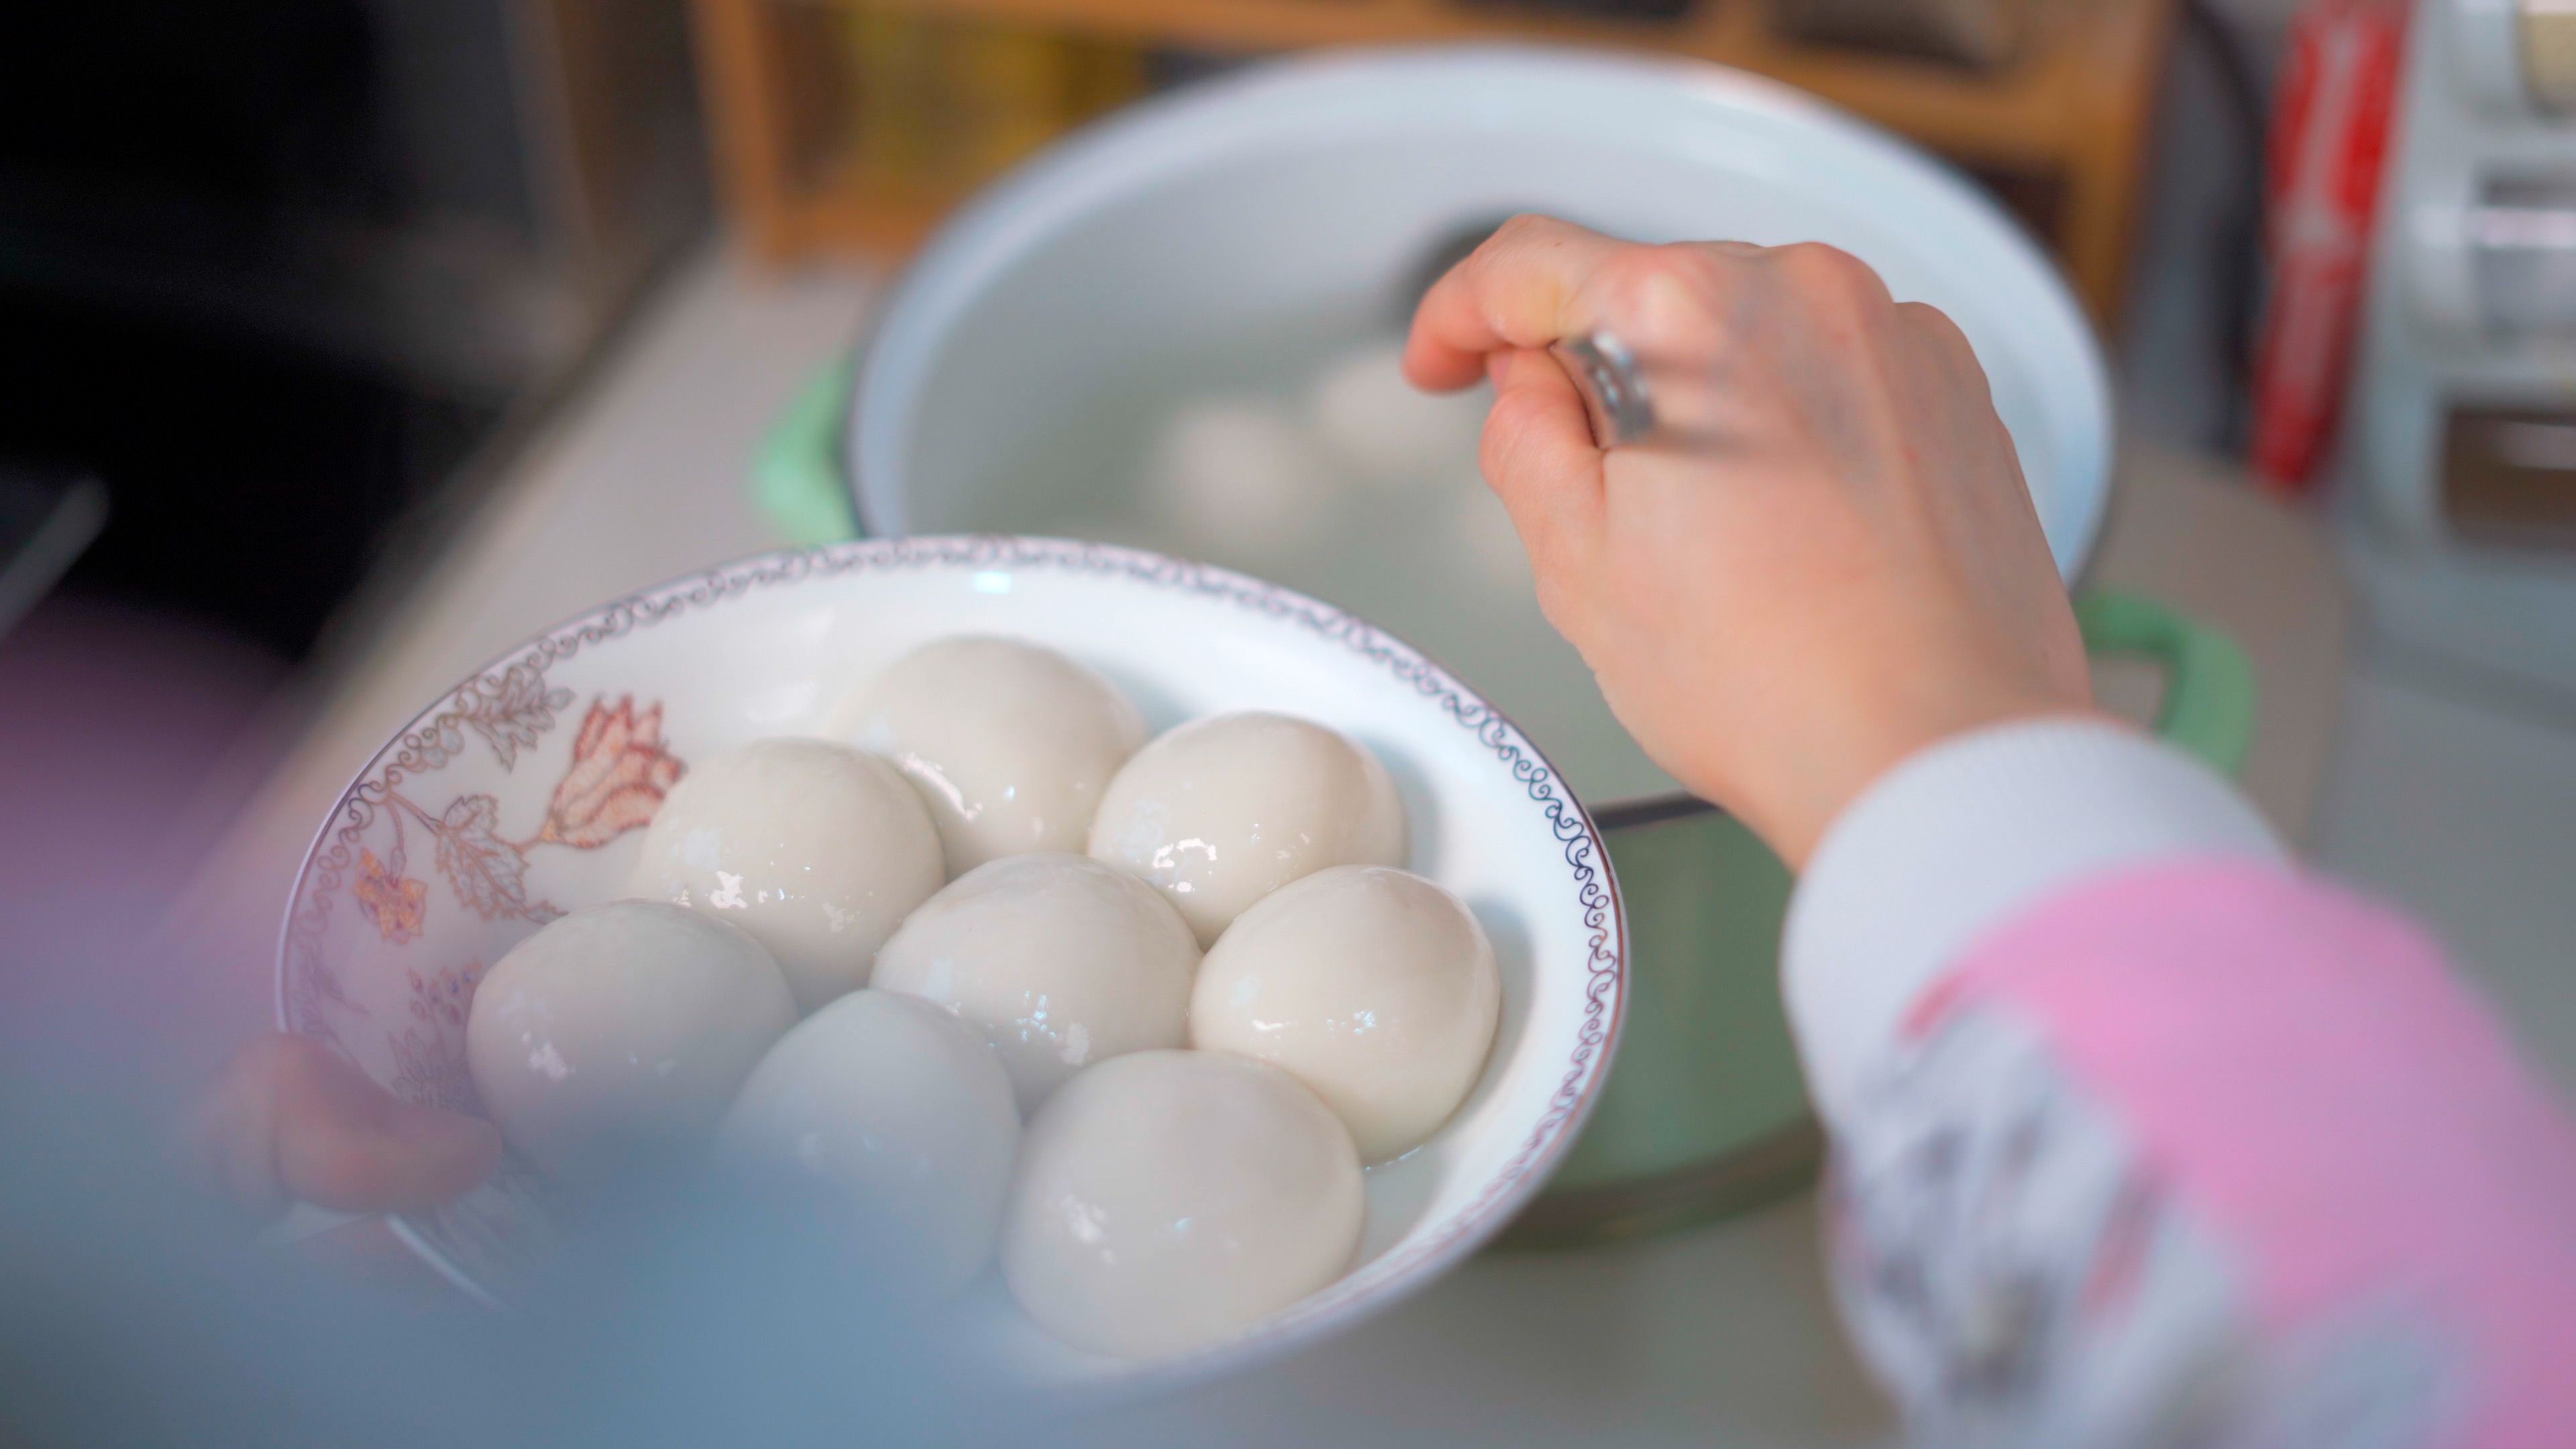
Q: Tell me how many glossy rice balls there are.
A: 8